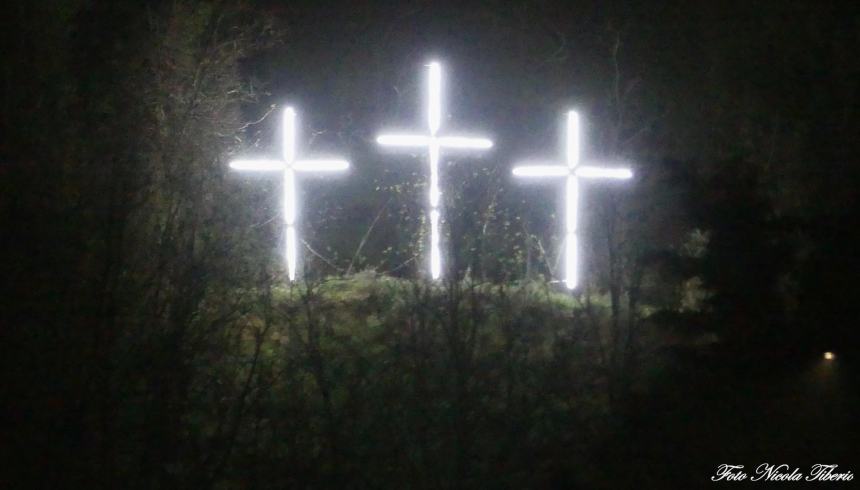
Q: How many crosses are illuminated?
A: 3